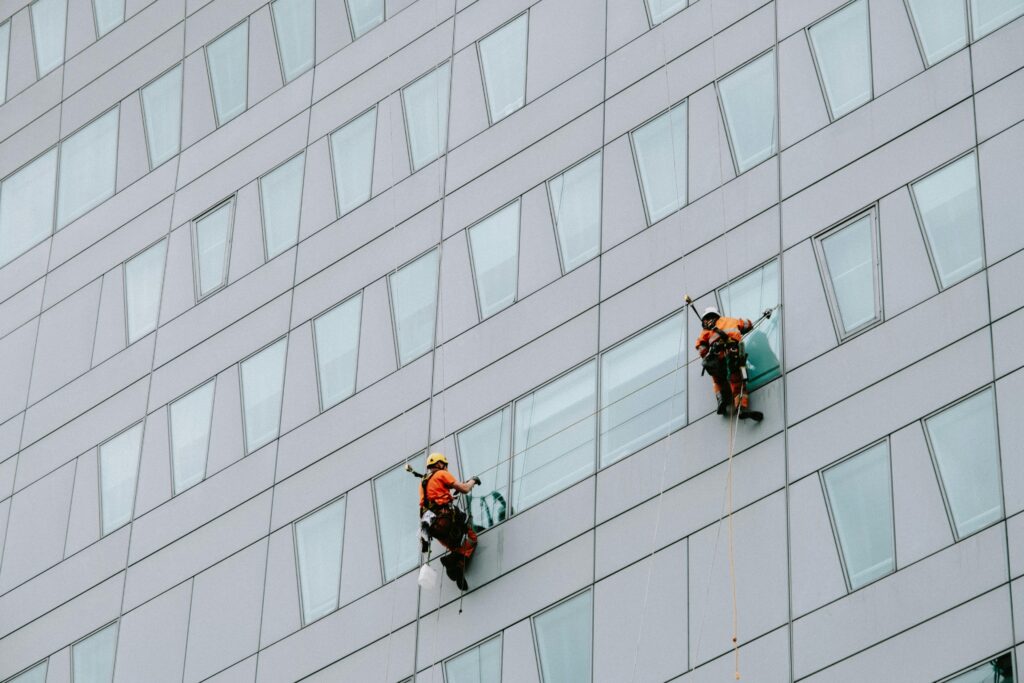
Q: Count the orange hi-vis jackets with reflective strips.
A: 1